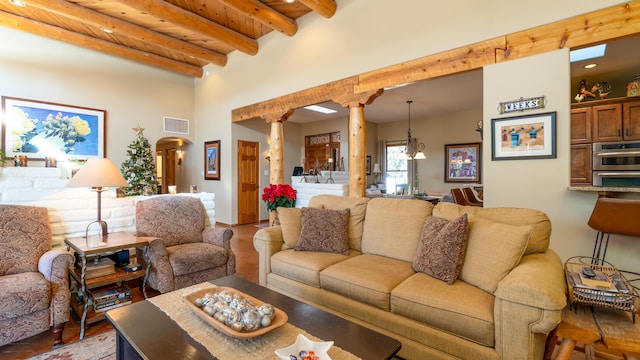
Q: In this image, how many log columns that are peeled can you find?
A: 2